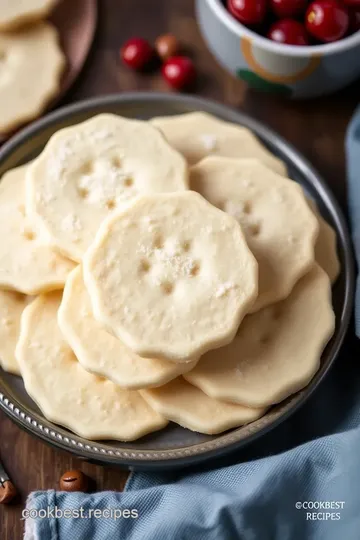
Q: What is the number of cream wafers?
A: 13